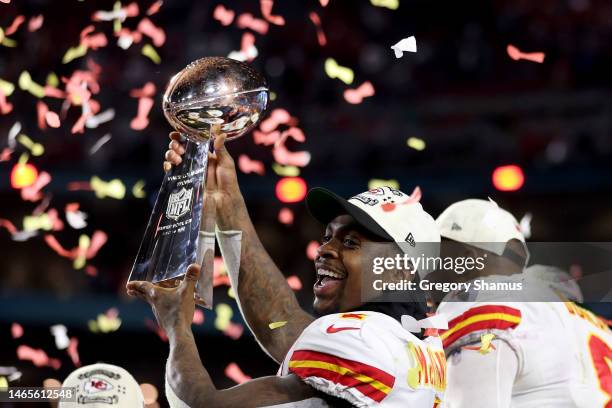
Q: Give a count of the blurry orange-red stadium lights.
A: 3